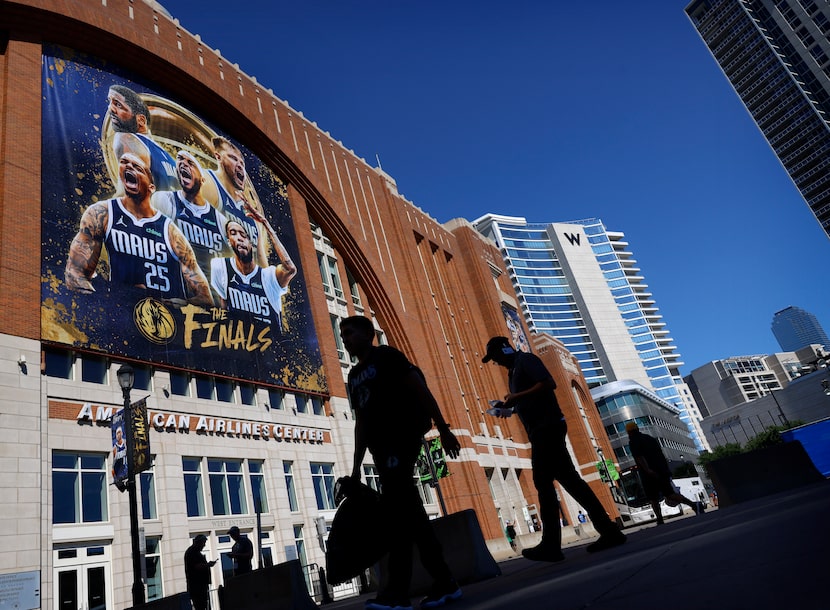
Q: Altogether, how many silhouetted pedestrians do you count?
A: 5